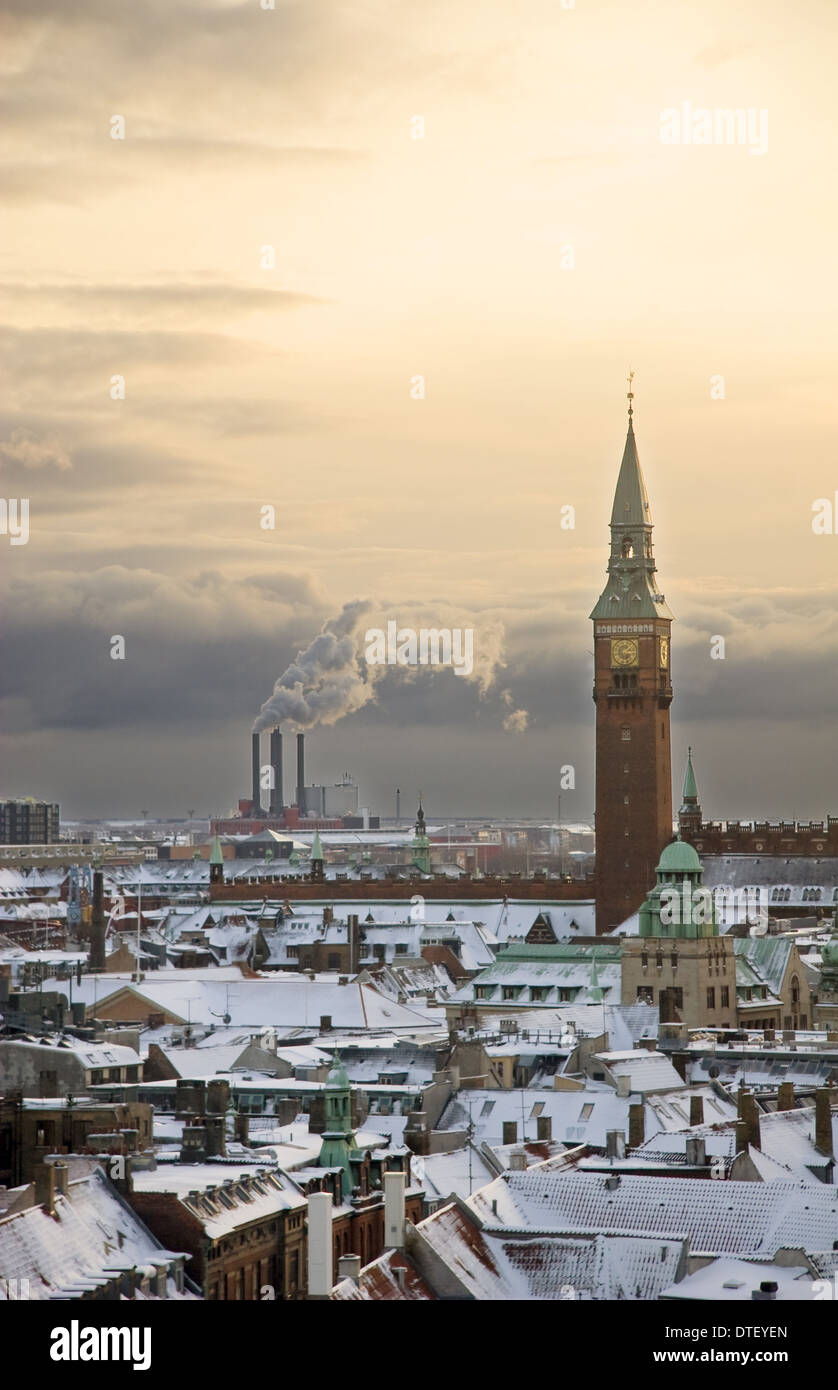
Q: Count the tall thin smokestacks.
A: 3